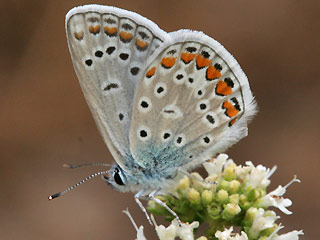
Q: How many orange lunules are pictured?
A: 13